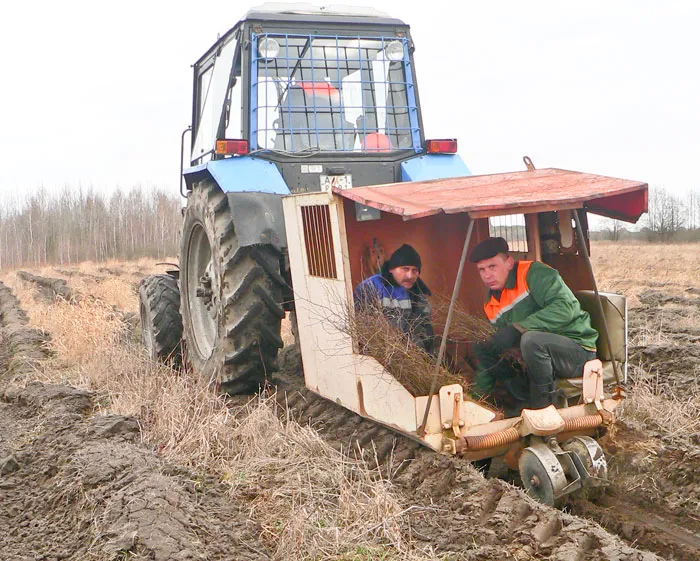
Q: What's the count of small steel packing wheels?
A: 2